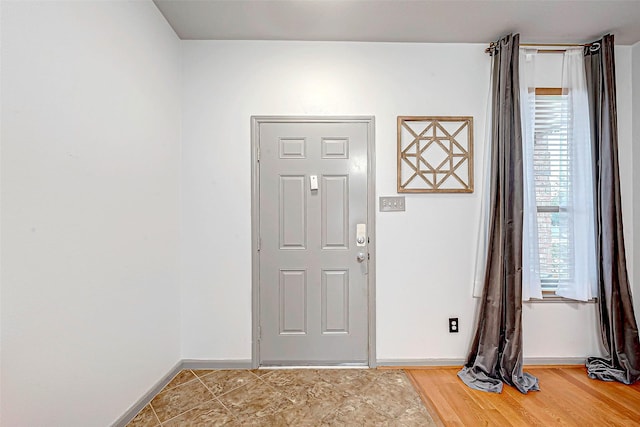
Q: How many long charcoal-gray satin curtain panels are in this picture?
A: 2